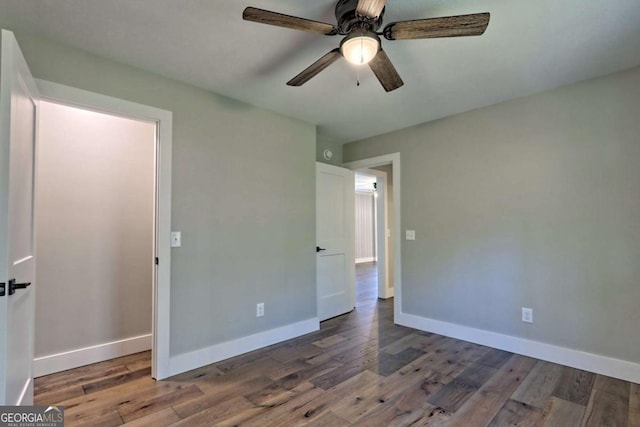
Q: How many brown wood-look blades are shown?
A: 5